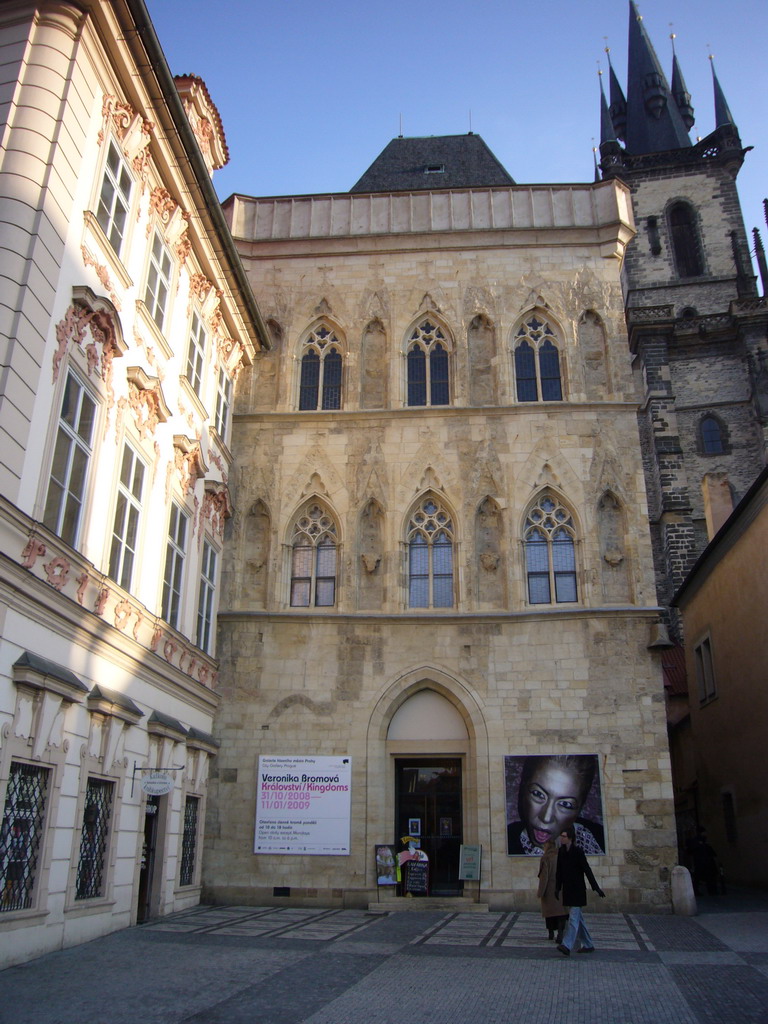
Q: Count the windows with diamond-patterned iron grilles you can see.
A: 3